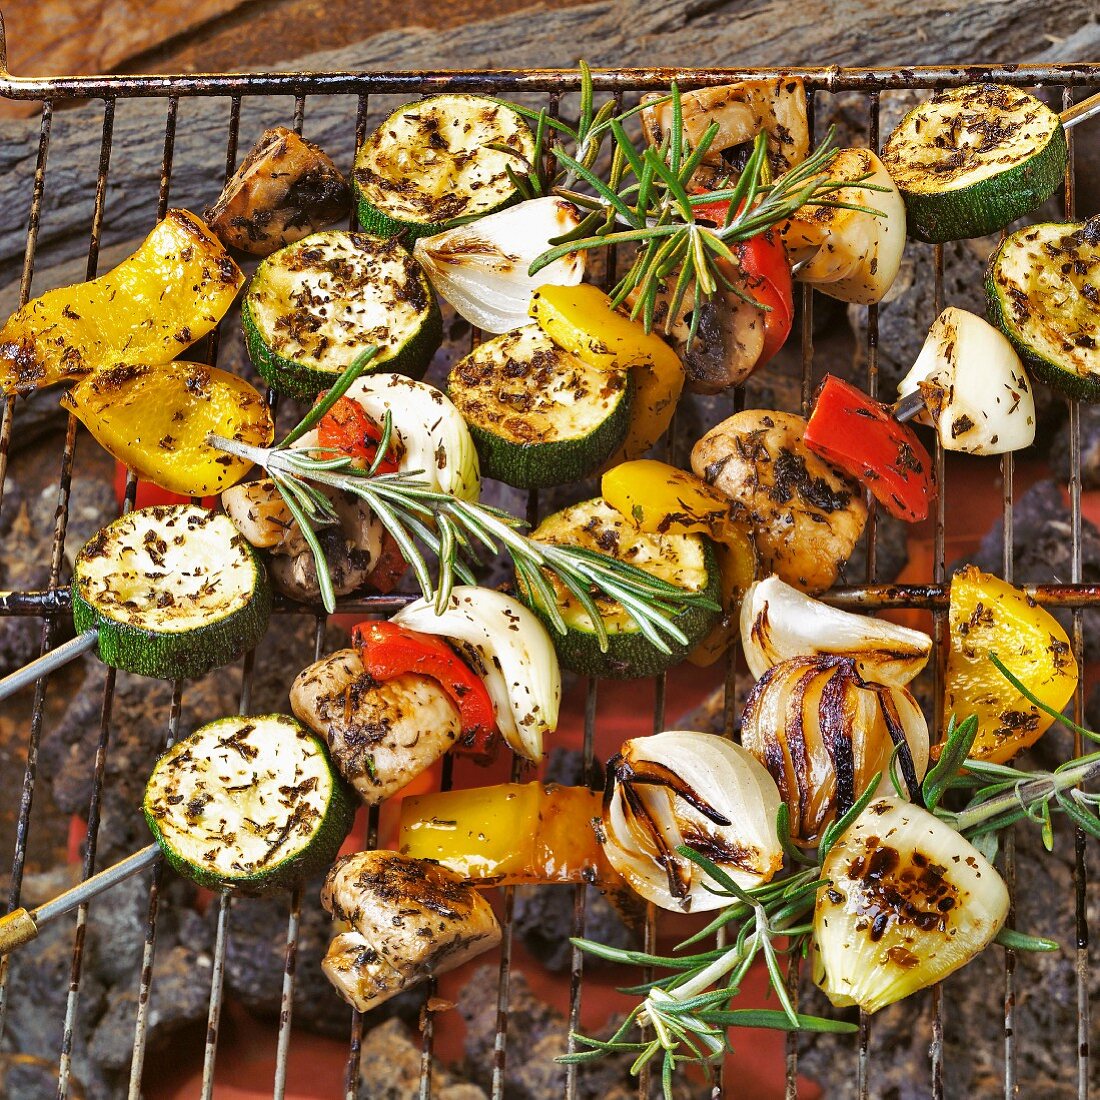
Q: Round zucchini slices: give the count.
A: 8